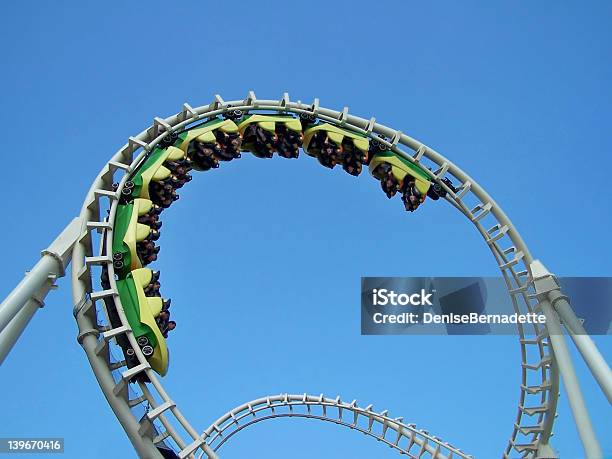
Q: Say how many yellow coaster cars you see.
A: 7